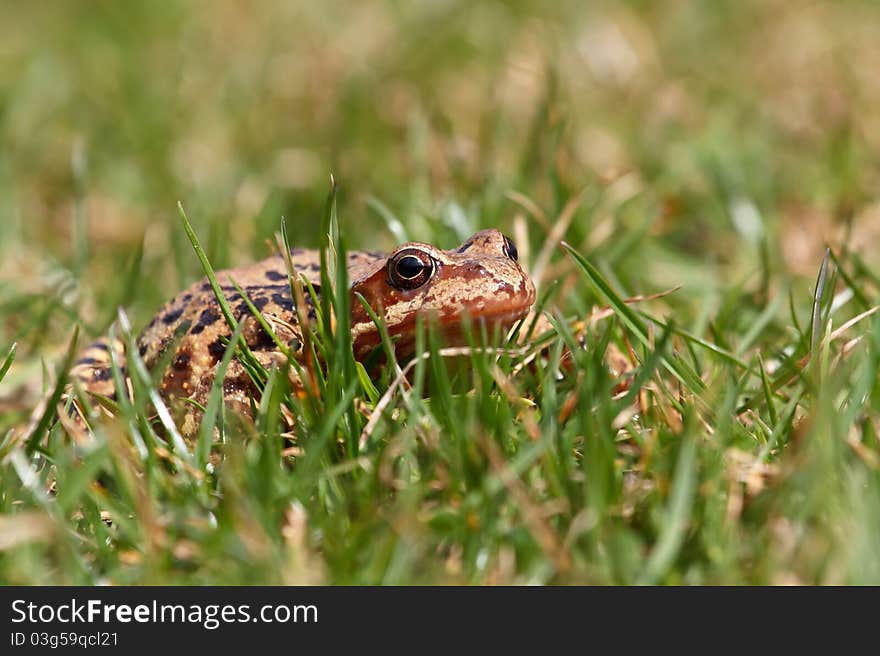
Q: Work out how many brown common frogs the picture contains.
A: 1